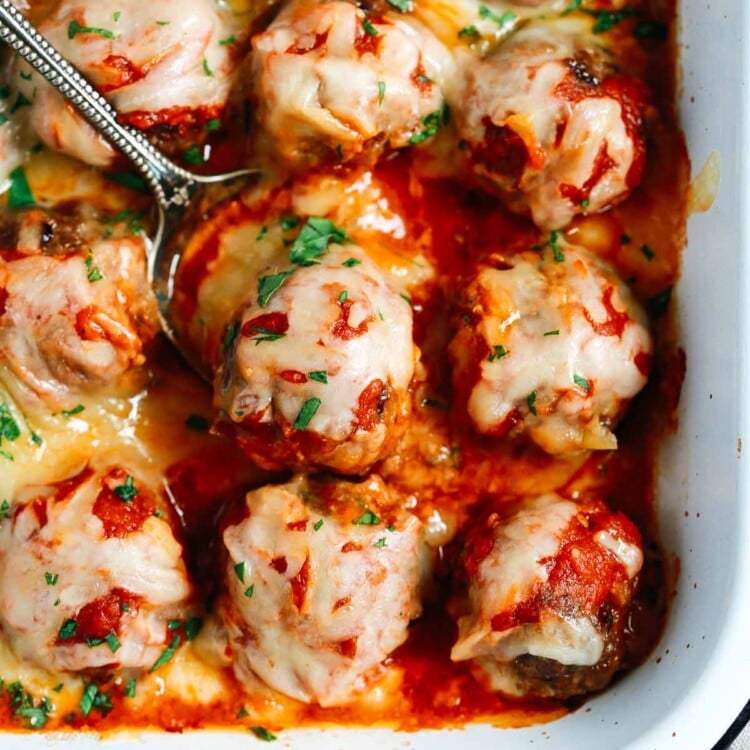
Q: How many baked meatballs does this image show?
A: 9